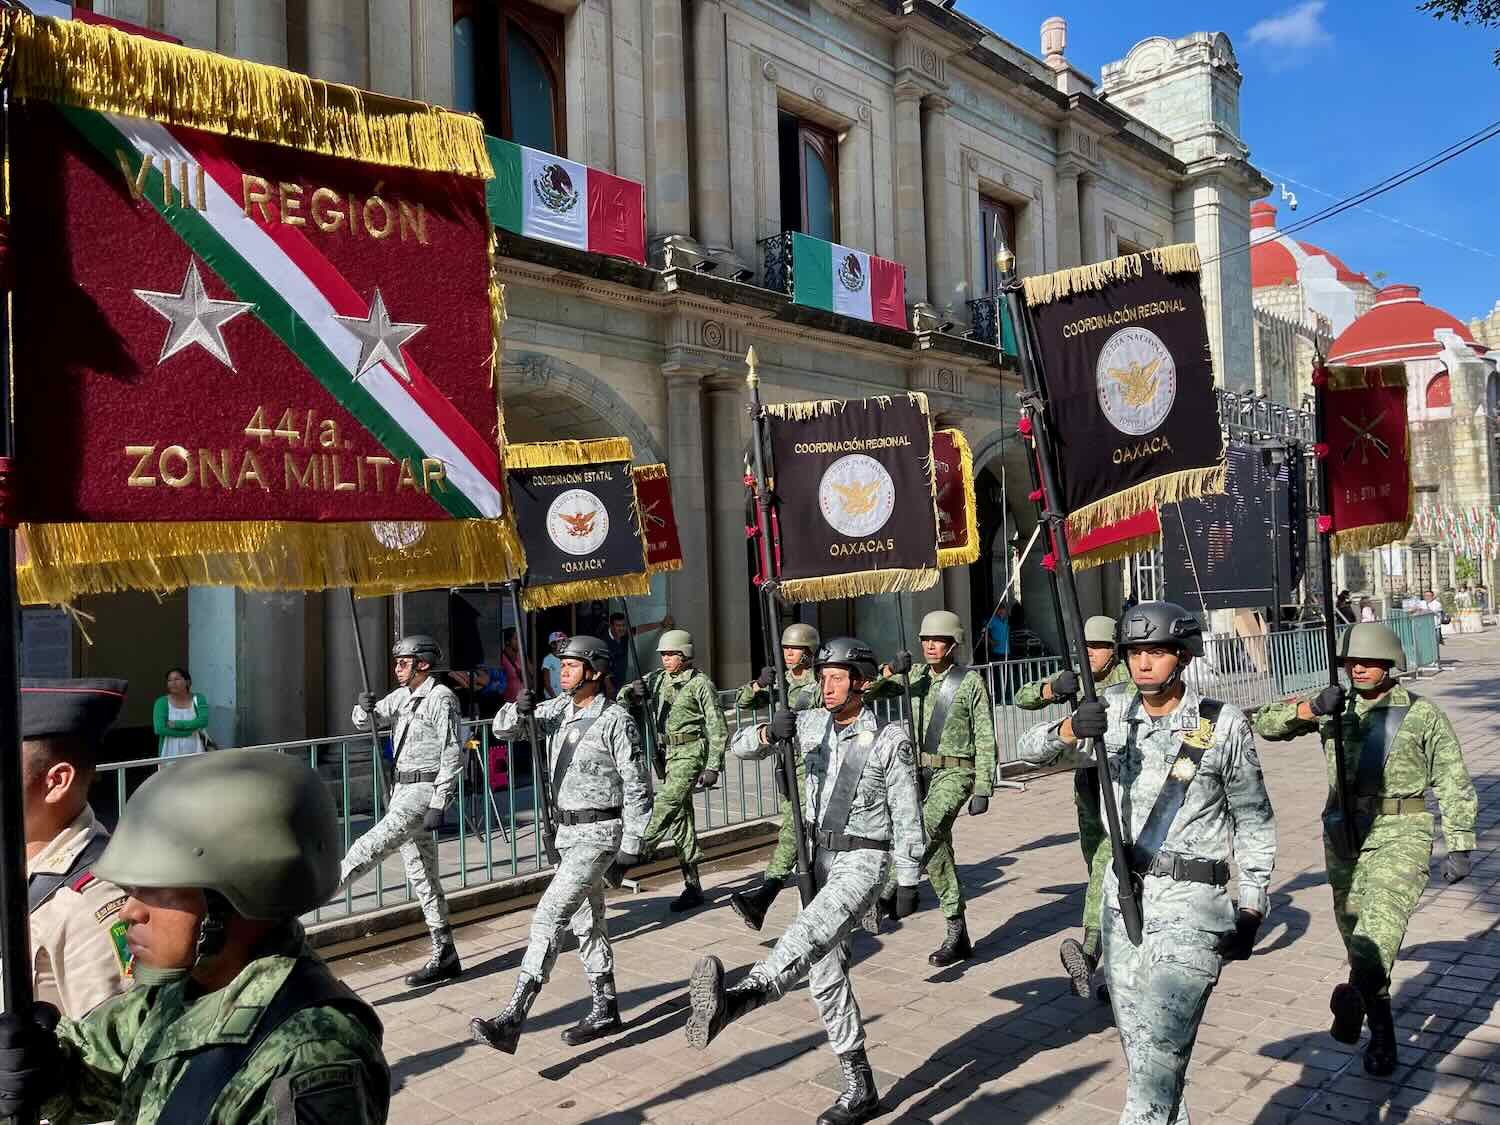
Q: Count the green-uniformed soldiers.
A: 6